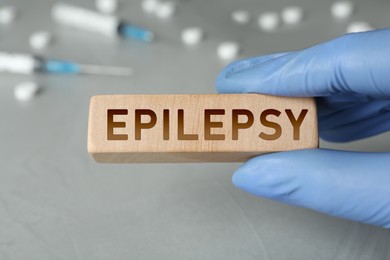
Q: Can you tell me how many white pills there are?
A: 13